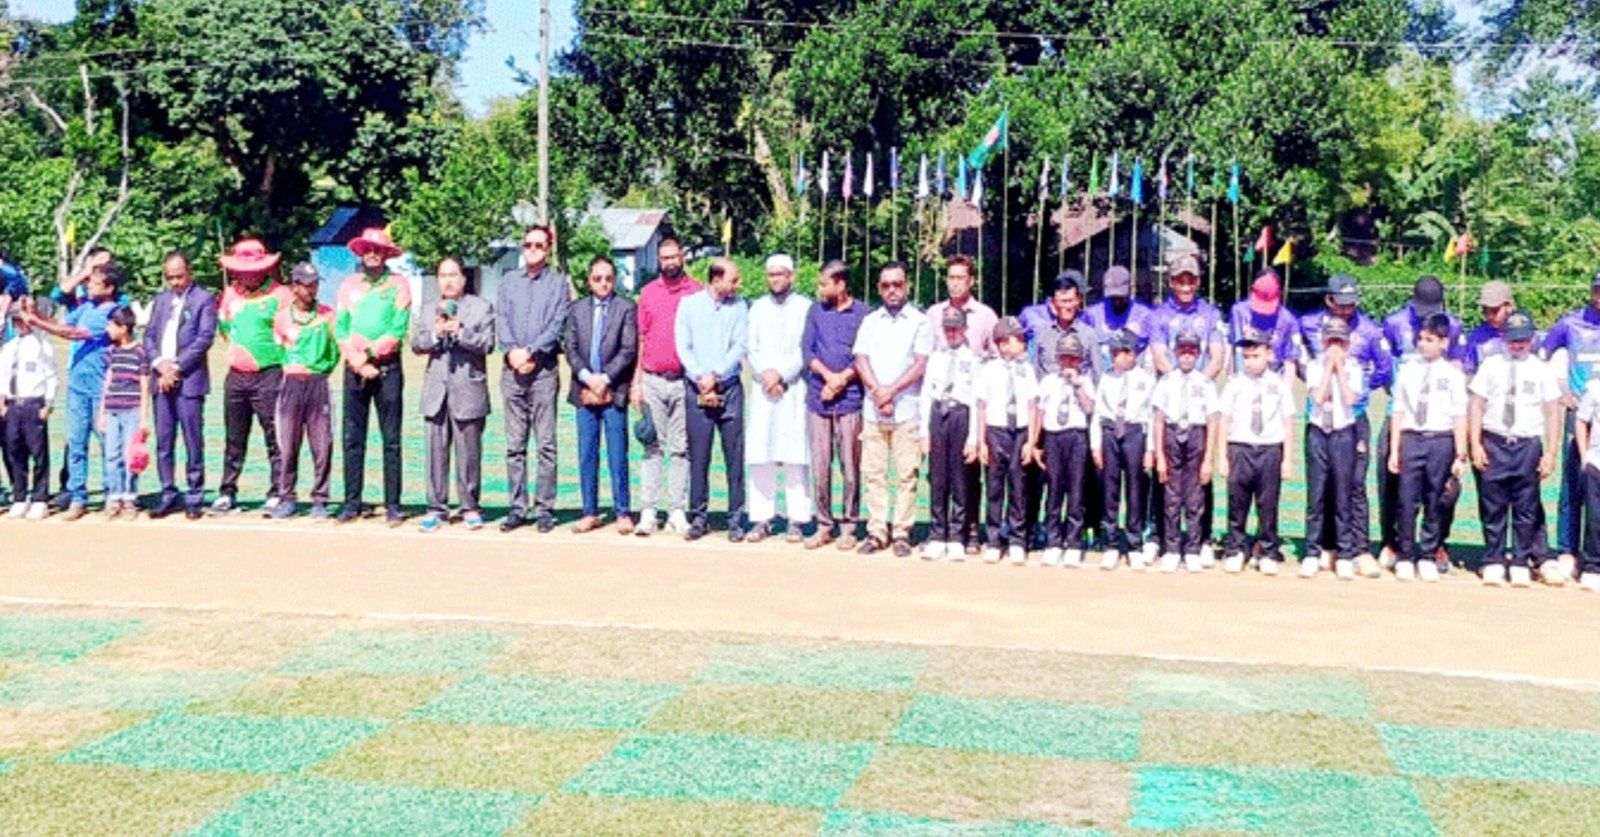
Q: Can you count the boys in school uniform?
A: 11